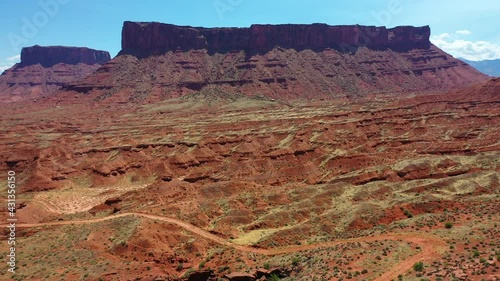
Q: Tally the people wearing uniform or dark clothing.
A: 0